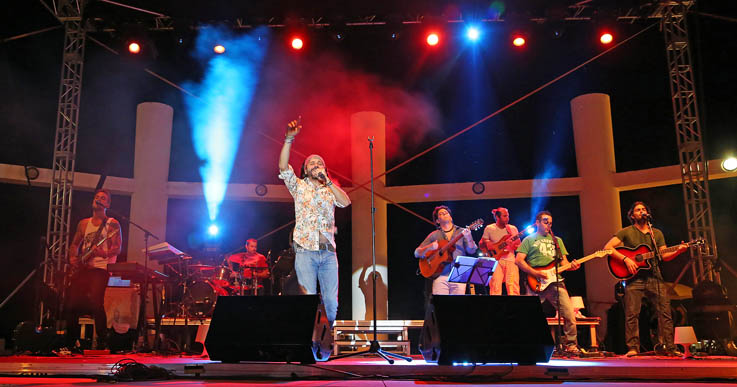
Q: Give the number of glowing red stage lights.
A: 6